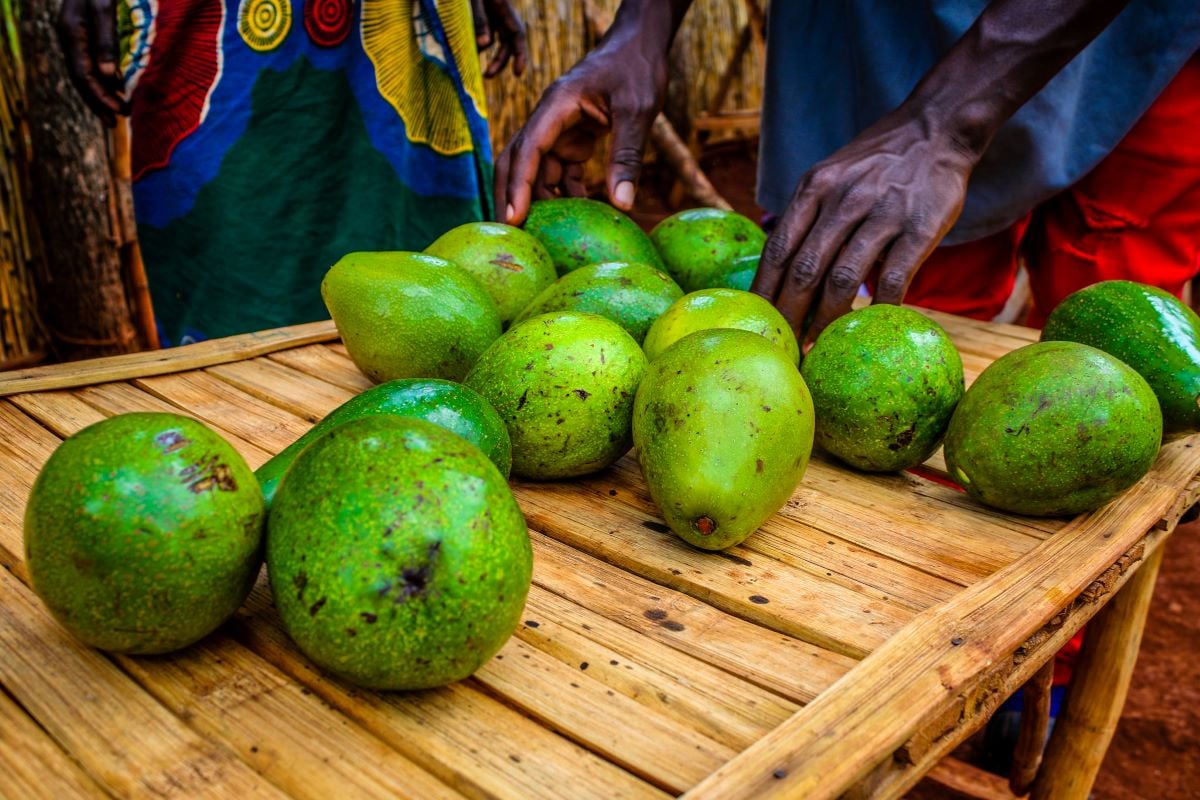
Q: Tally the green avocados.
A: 15